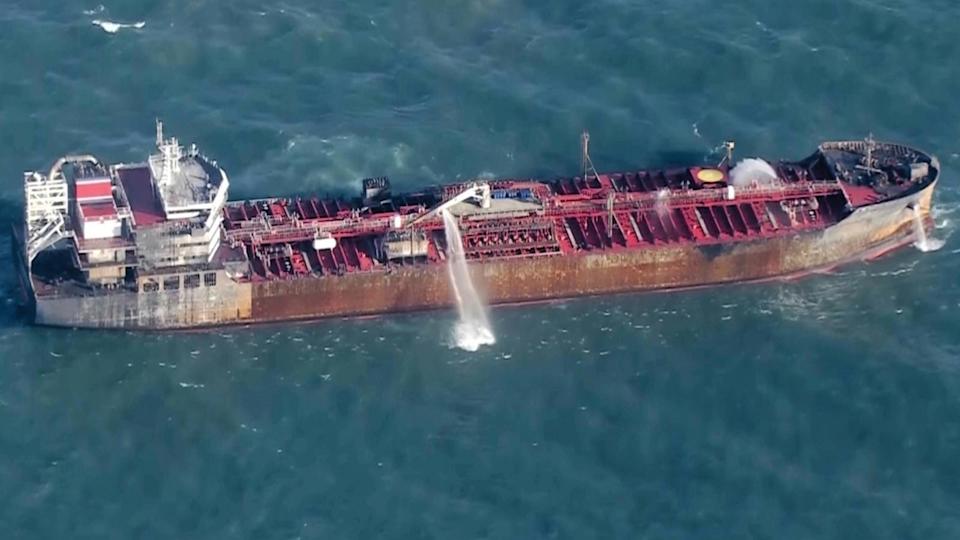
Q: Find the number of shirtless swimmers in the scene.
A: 0